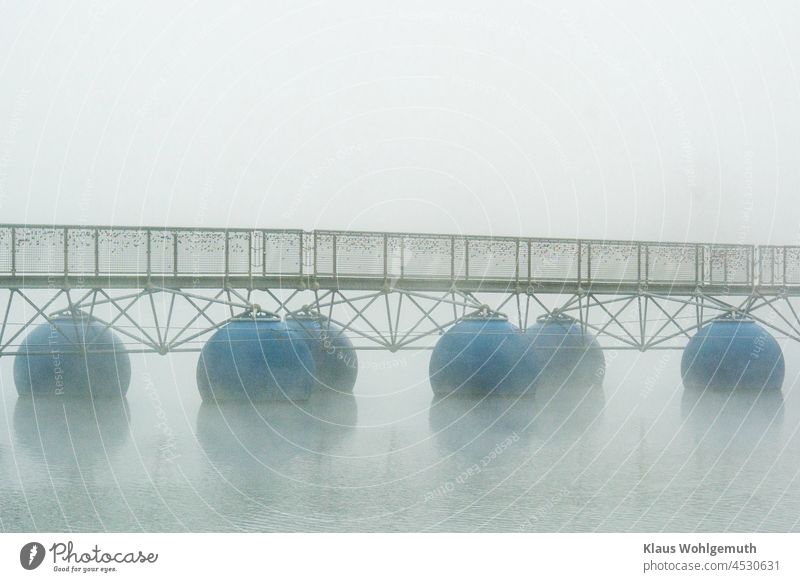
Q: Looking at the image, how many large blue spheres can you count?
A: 6